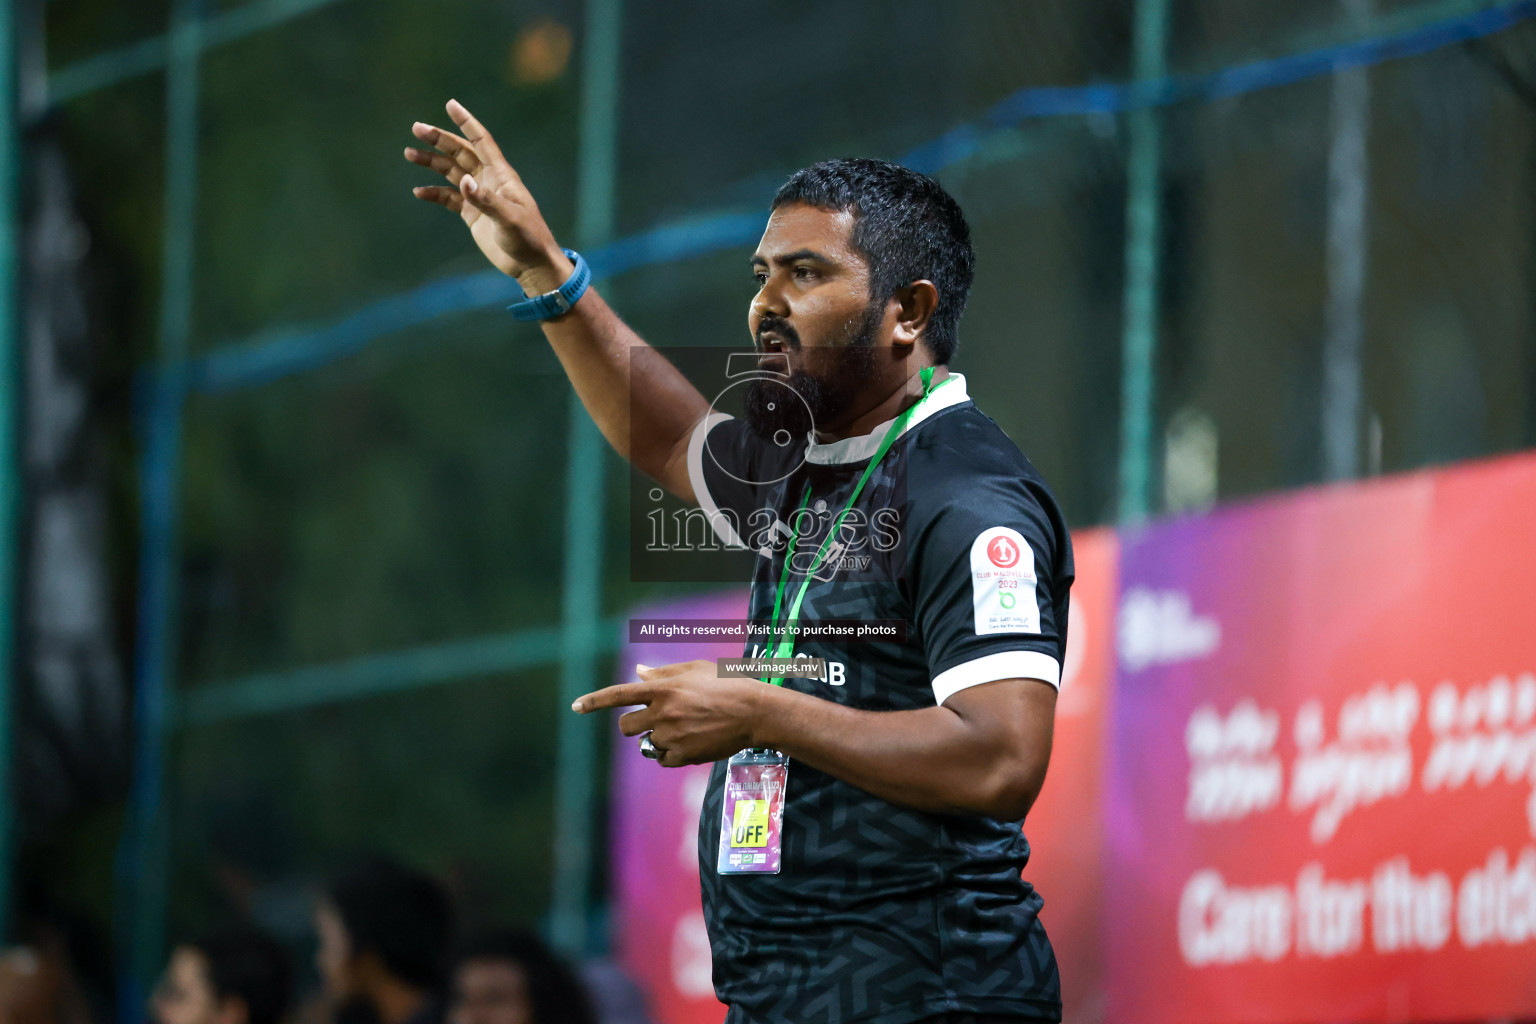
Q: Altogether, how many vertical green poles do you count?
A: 4